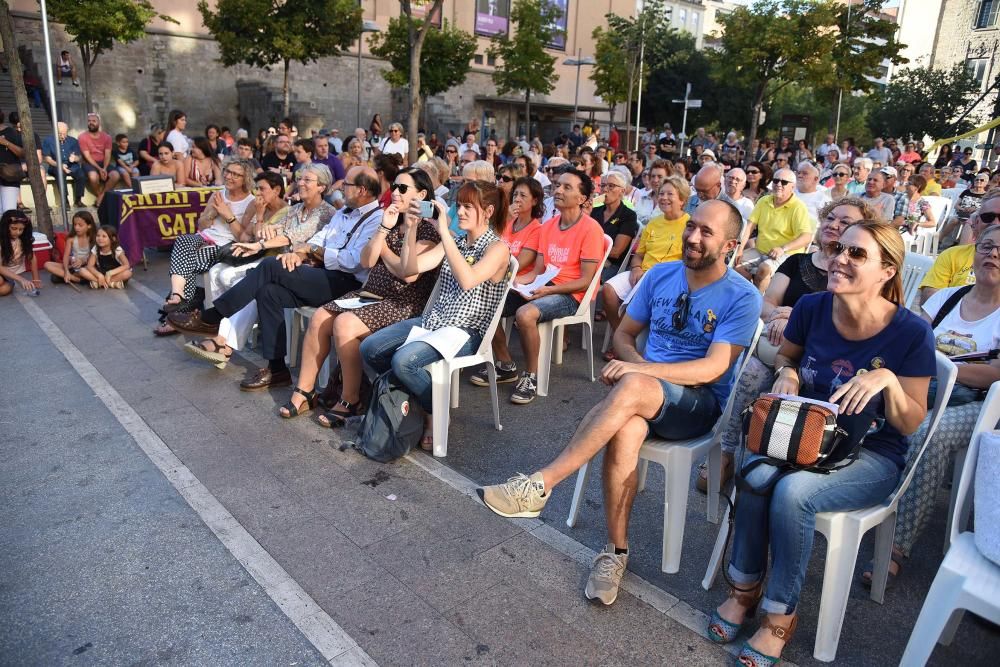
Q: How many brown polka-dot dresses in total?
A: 1